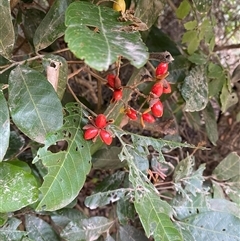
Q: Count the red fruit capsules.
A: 11